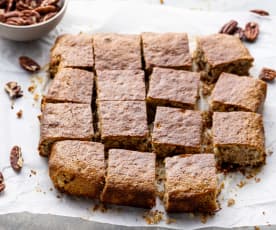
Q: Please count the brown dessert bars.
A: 15